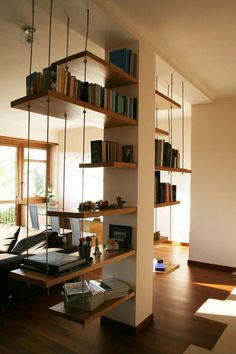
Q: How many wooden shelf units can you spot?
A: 12